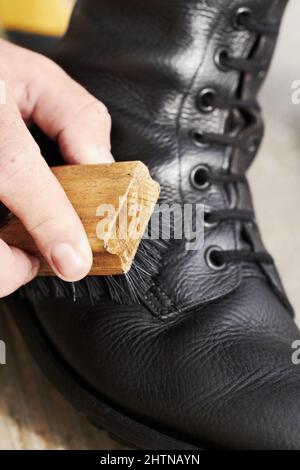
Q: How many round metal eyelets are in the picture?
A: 7